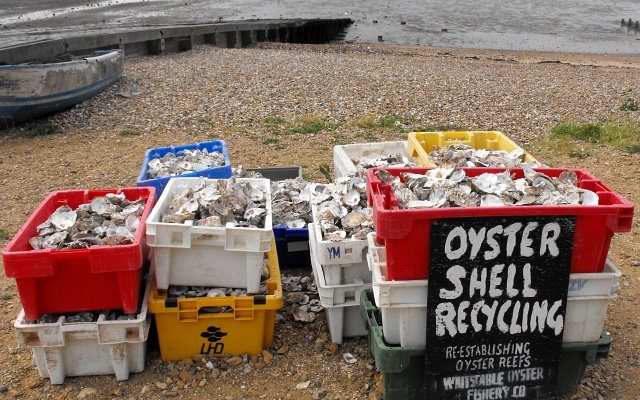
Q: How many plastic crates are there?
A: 14